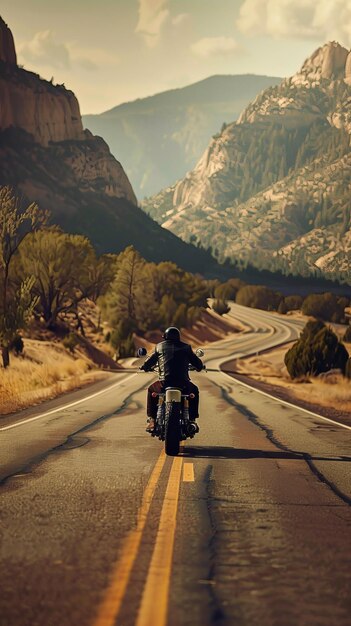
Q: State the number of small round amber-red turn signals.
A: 2